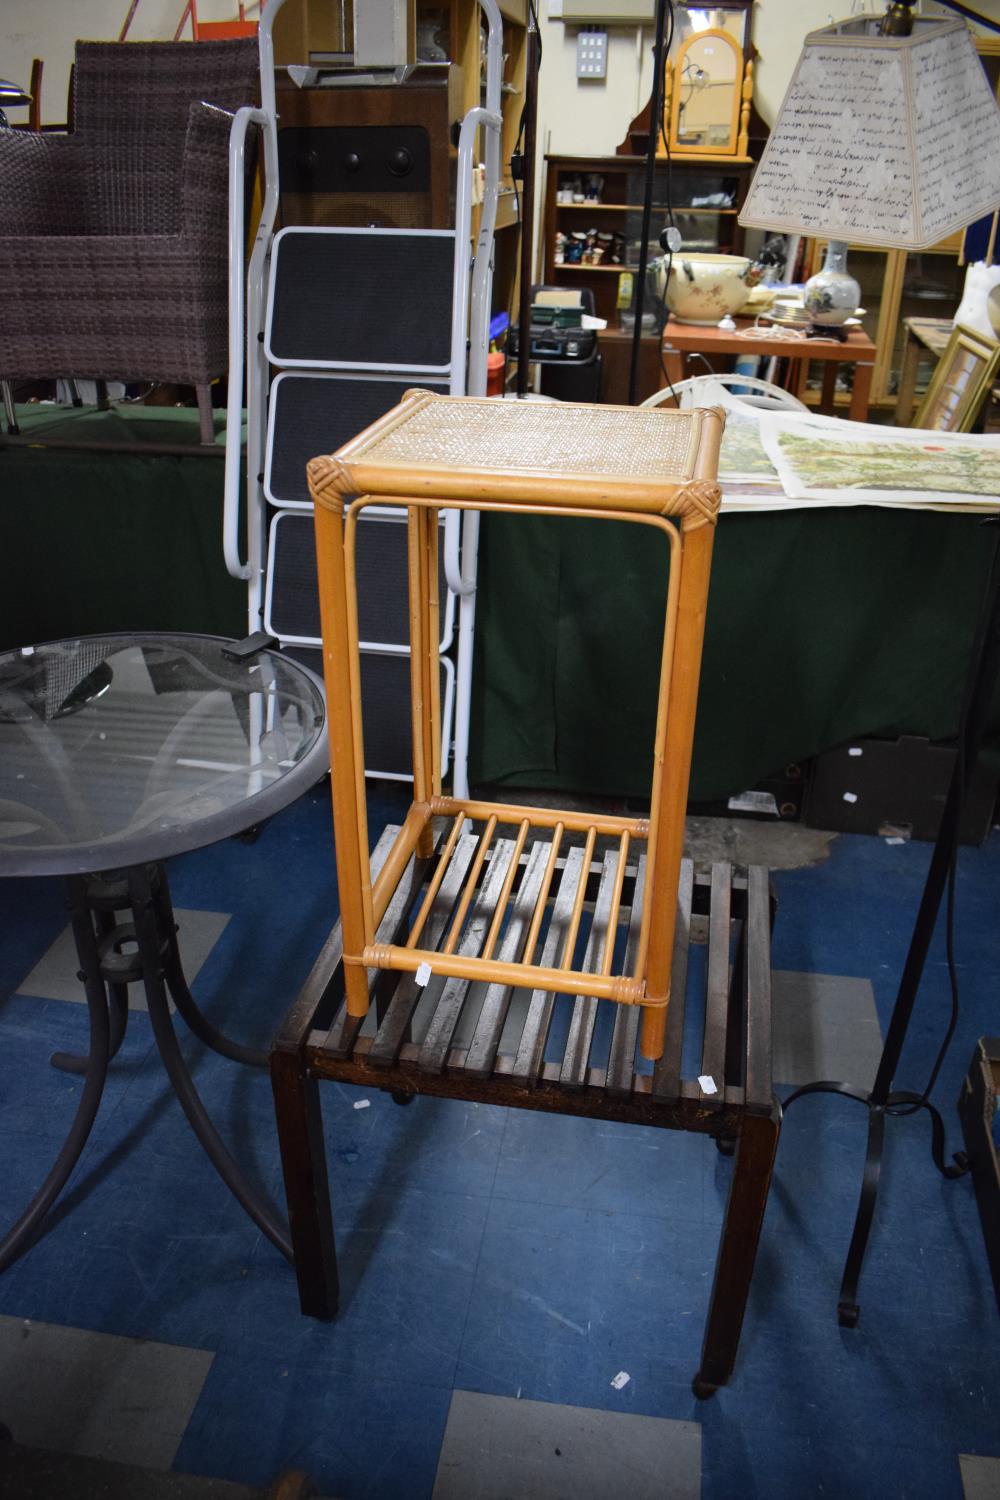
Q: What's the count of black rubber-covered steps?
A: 4